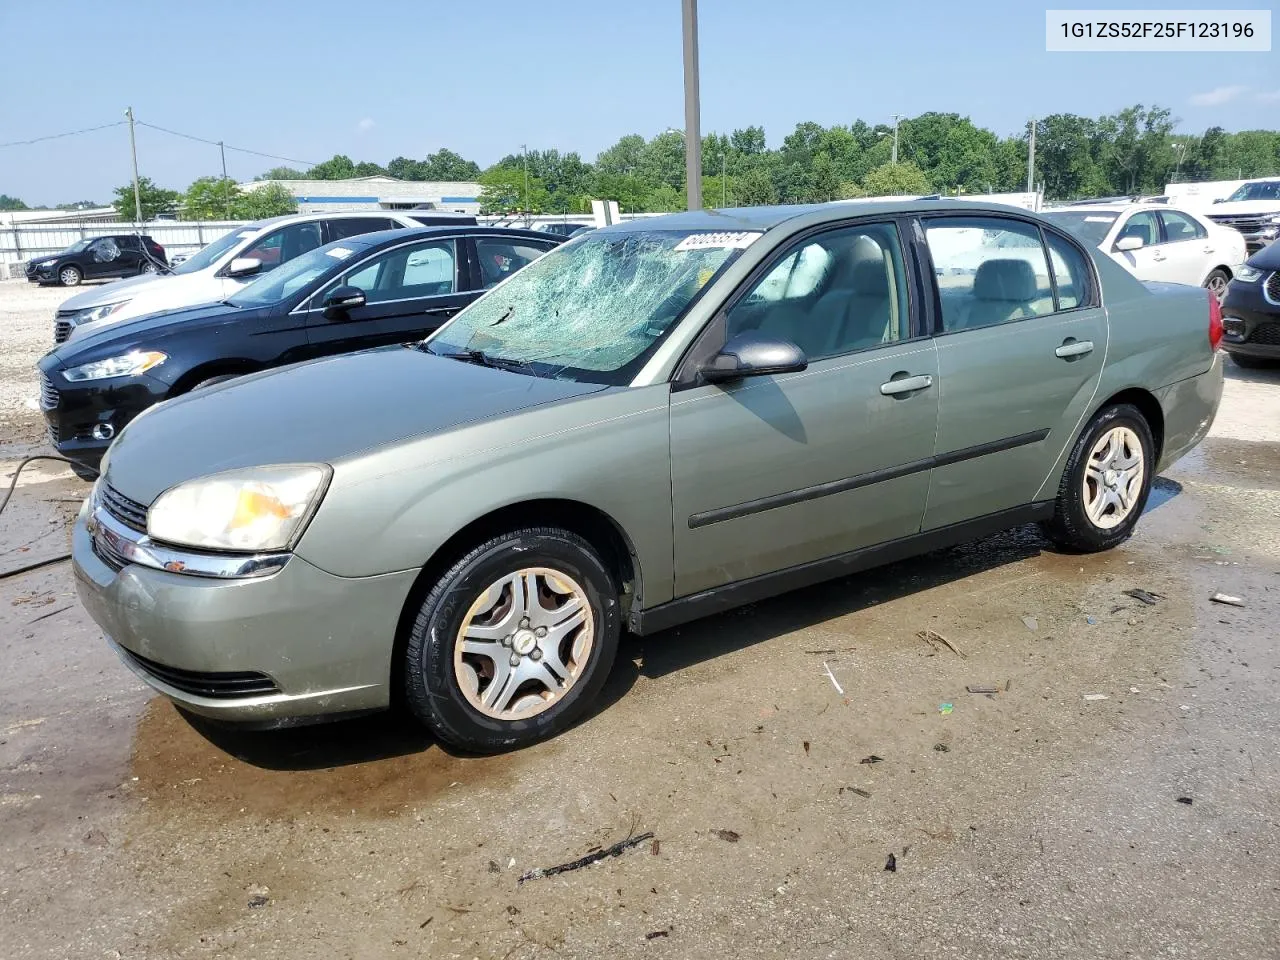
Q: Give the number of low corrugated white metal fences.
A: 1